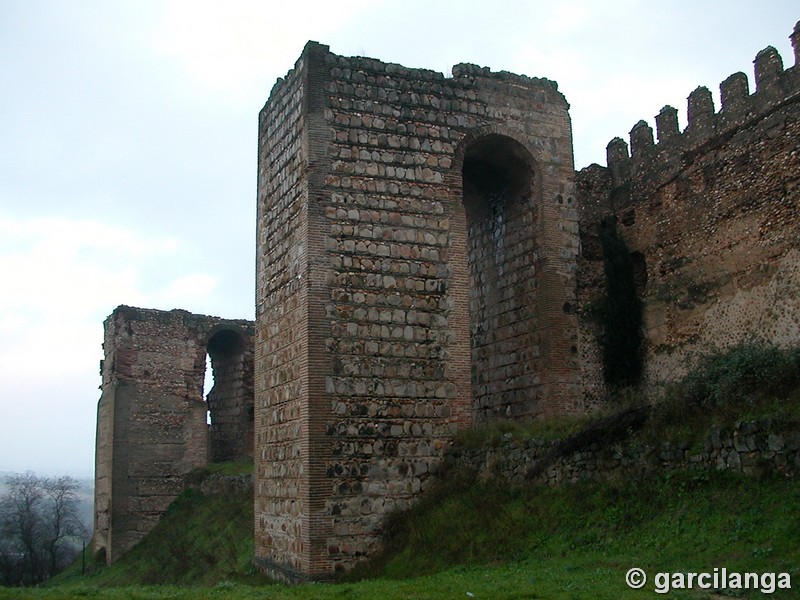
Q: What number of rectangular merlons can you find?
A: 7